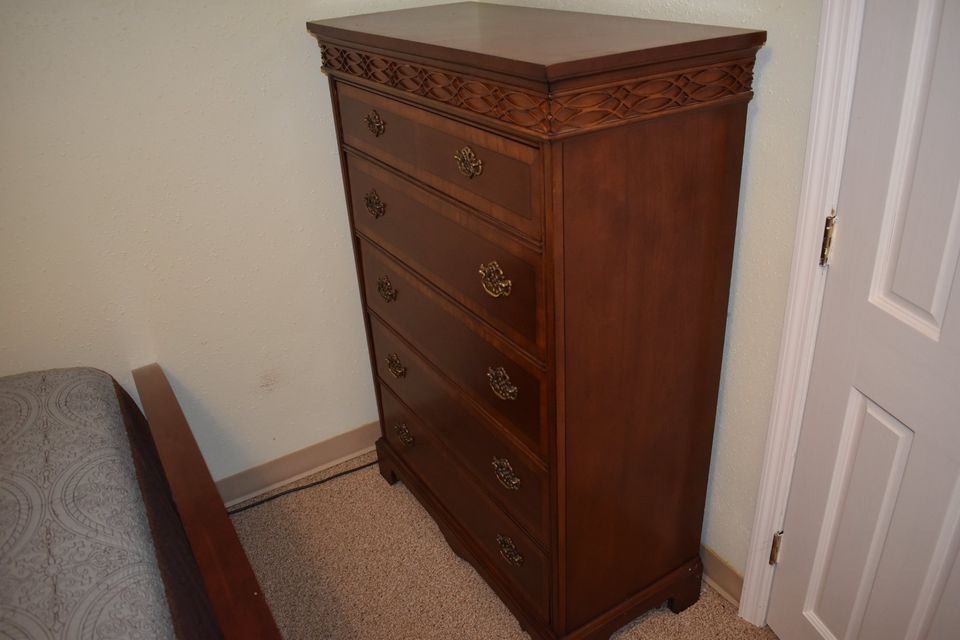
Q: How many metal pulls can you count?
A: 10